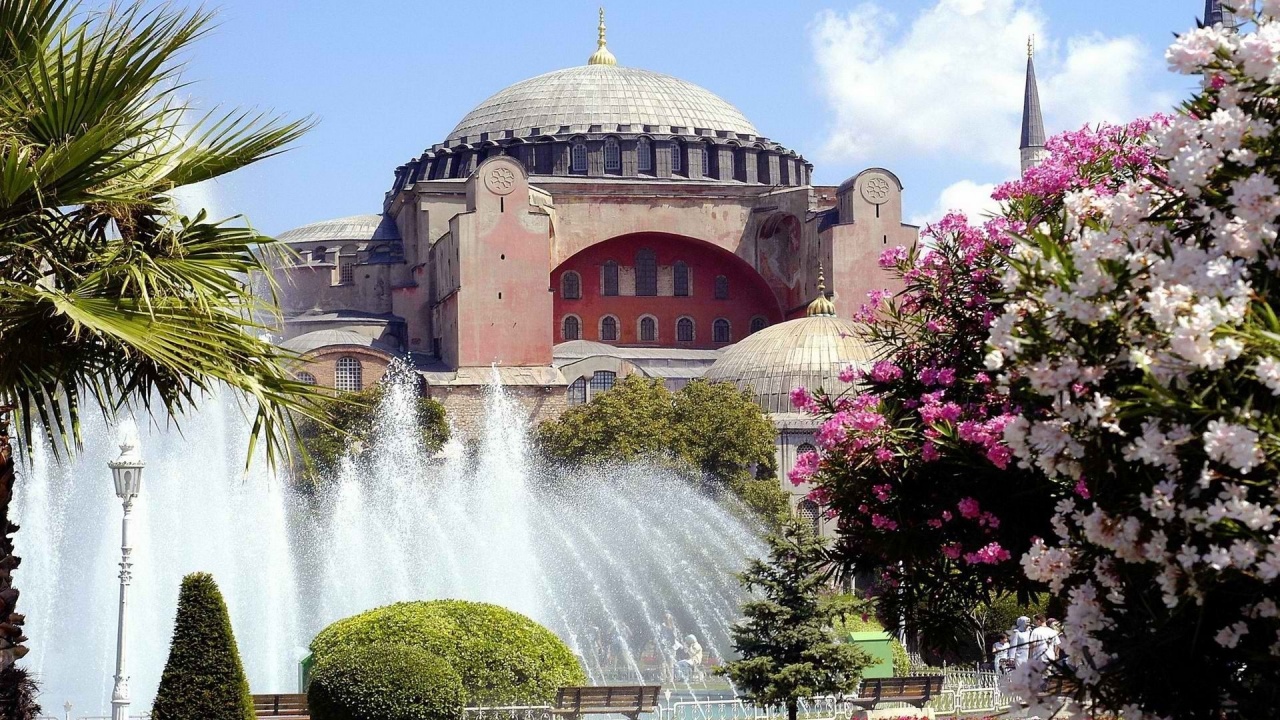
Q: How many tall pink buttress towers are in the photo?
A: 2